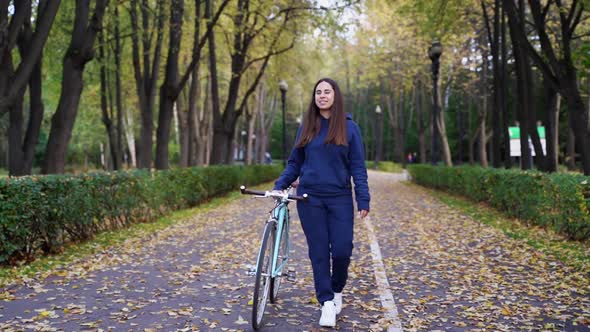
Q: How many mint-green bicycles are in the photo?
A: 1